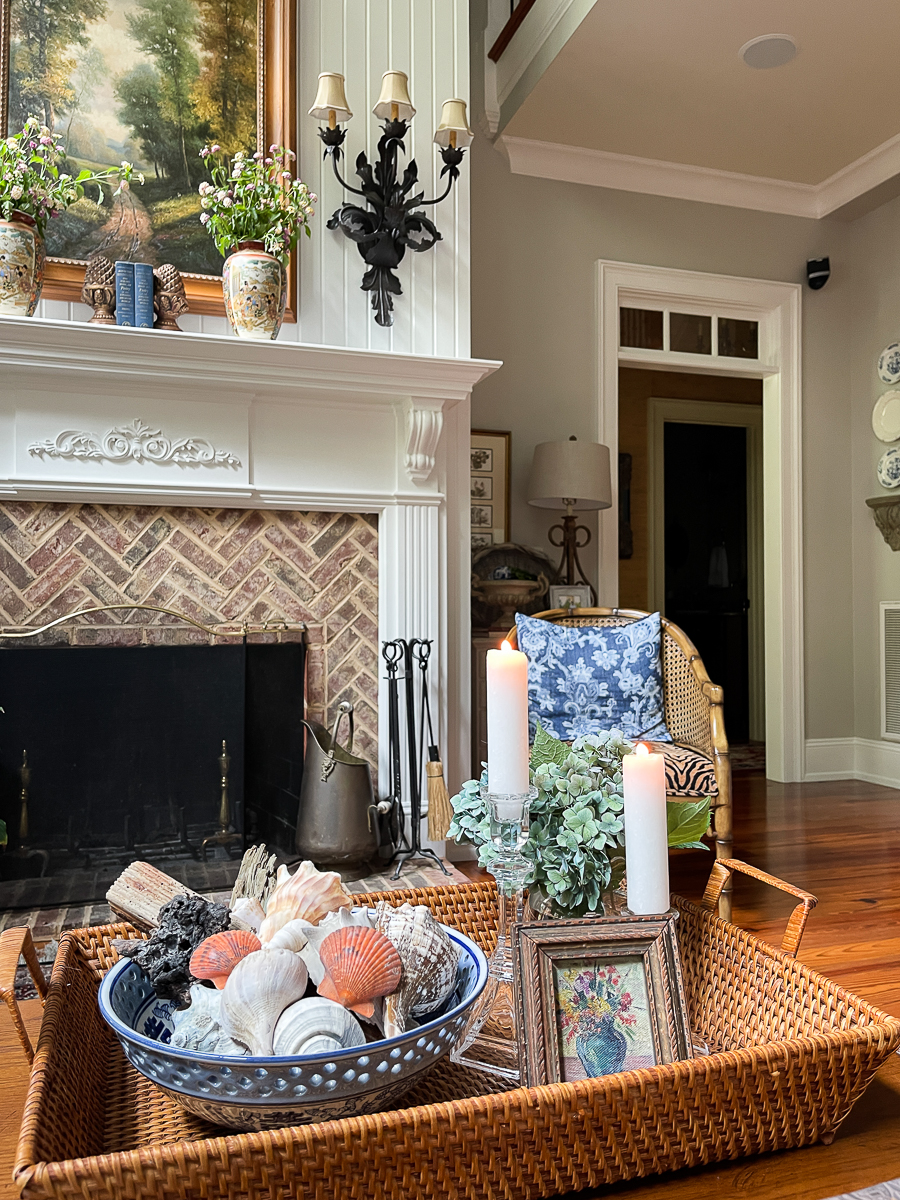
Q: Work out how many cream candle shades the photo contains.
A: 3